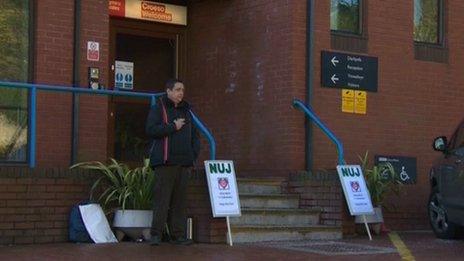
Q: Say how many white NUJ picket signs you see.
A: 2